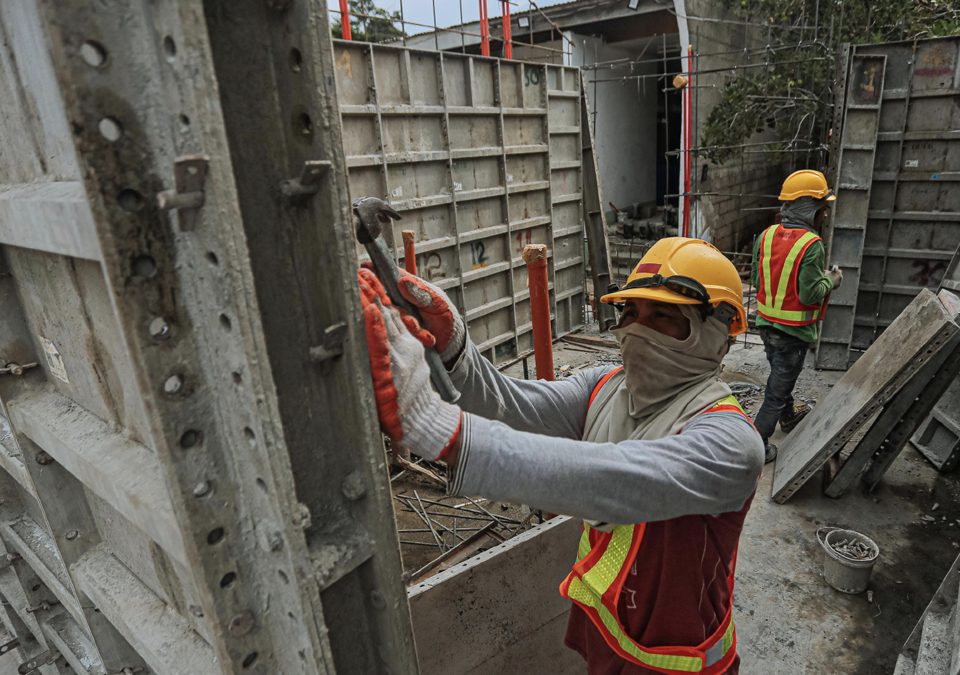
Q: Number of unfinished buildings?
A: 1